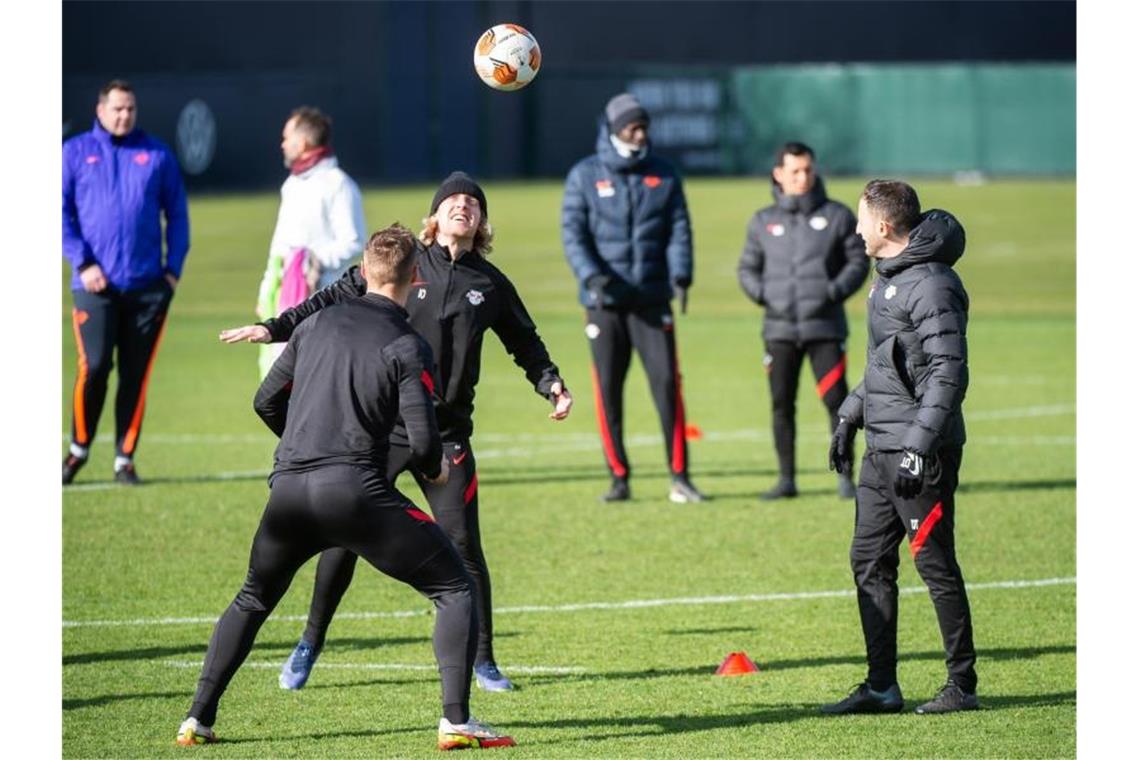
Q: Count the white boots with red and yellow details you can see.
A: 2